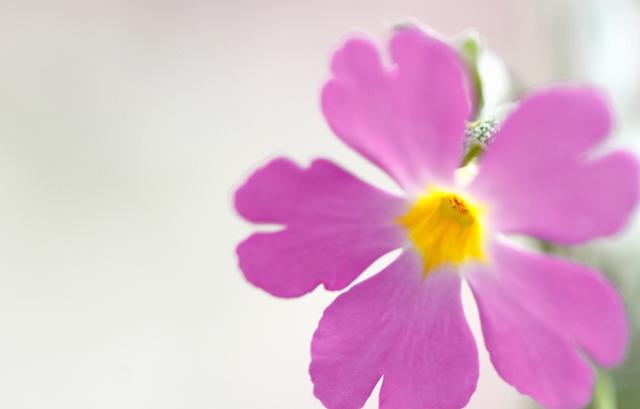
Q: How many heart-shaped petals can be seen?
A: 5